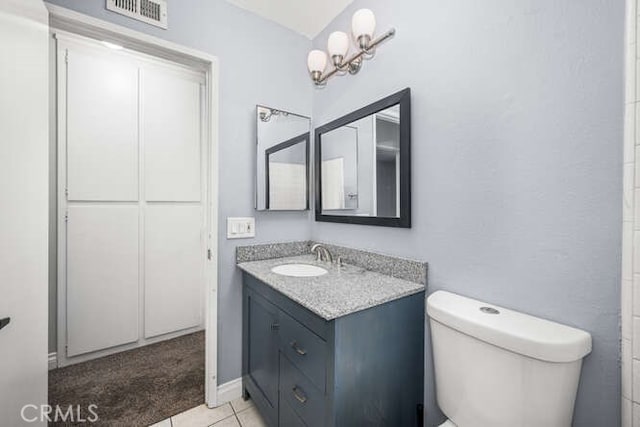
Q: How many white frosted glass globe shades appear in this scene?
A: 3